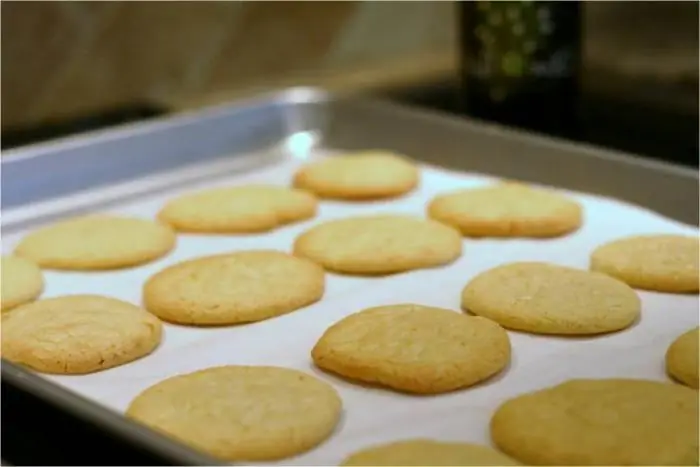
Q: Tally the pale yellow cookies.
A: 15